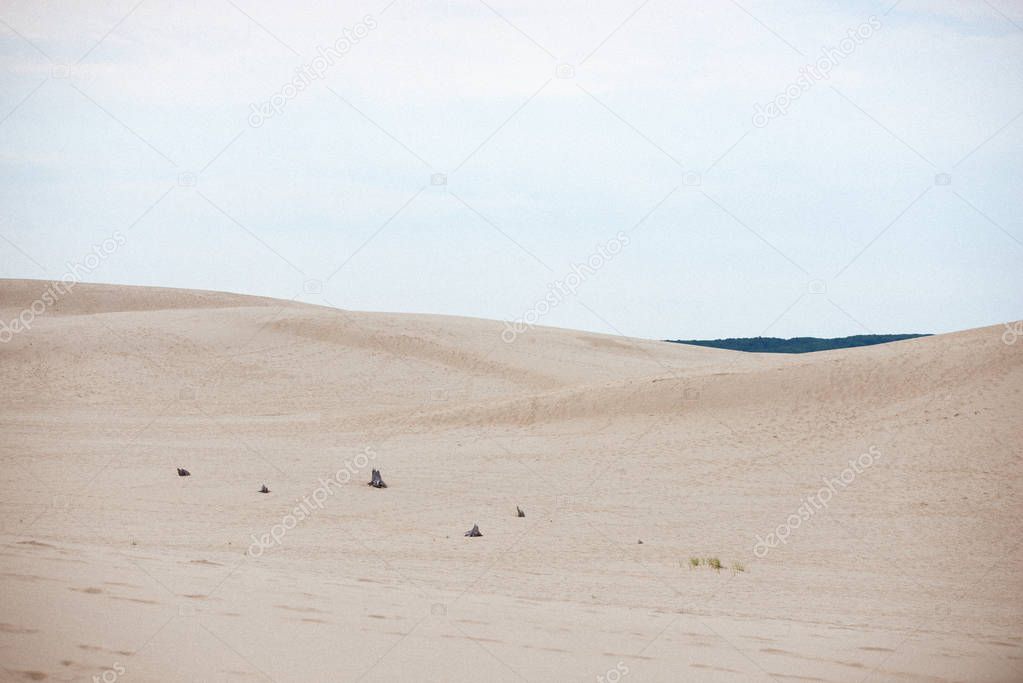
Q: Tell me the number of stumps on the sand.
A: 5